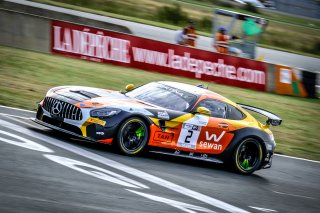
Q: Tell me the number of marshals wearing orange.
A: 2